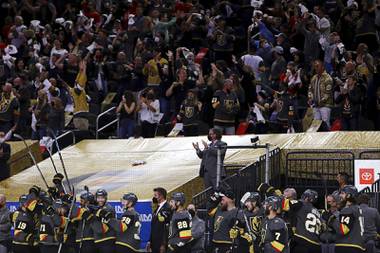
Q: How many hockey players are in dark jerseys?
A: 12